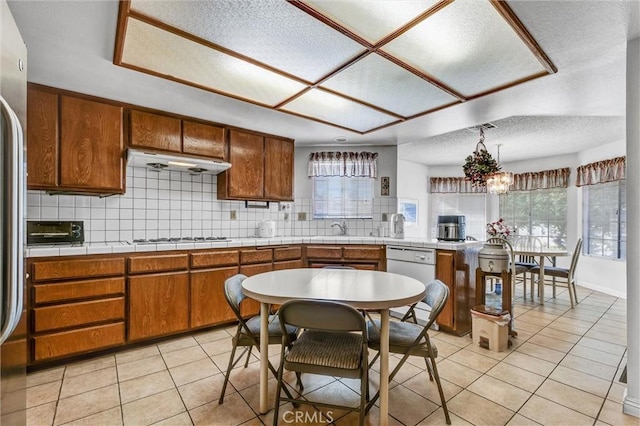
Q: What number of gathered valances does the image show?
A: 4